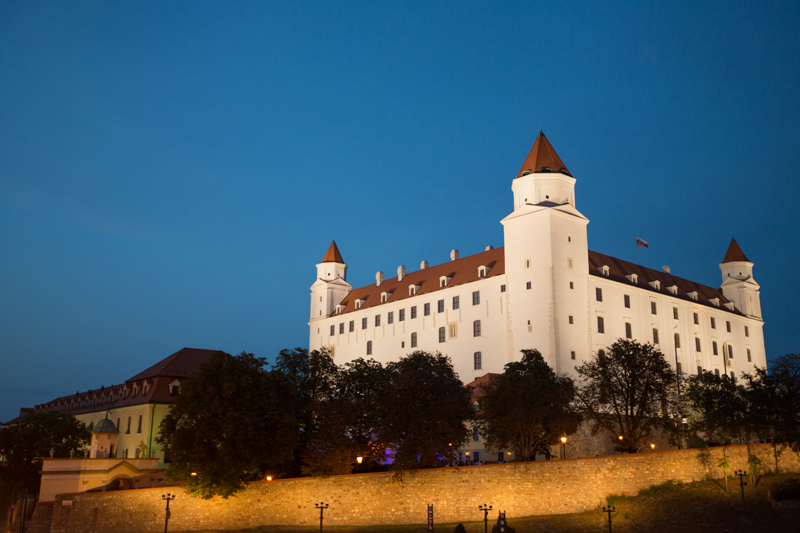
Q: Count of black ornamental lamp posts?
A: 5